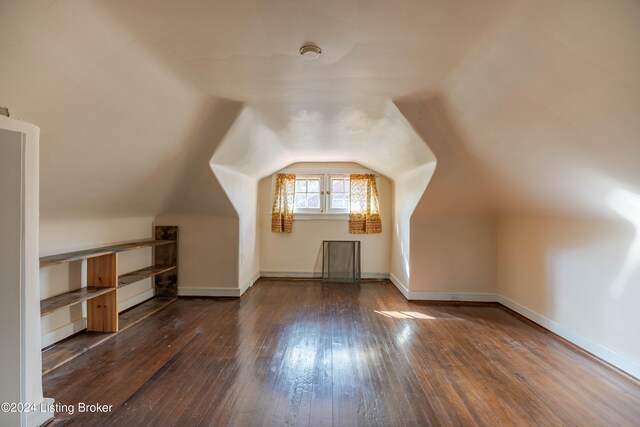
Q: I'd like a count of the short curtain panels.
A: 2